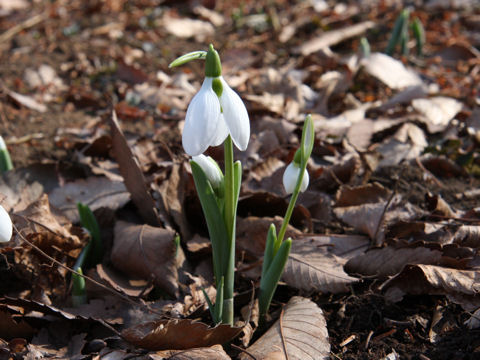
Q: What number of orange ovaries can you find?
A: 0